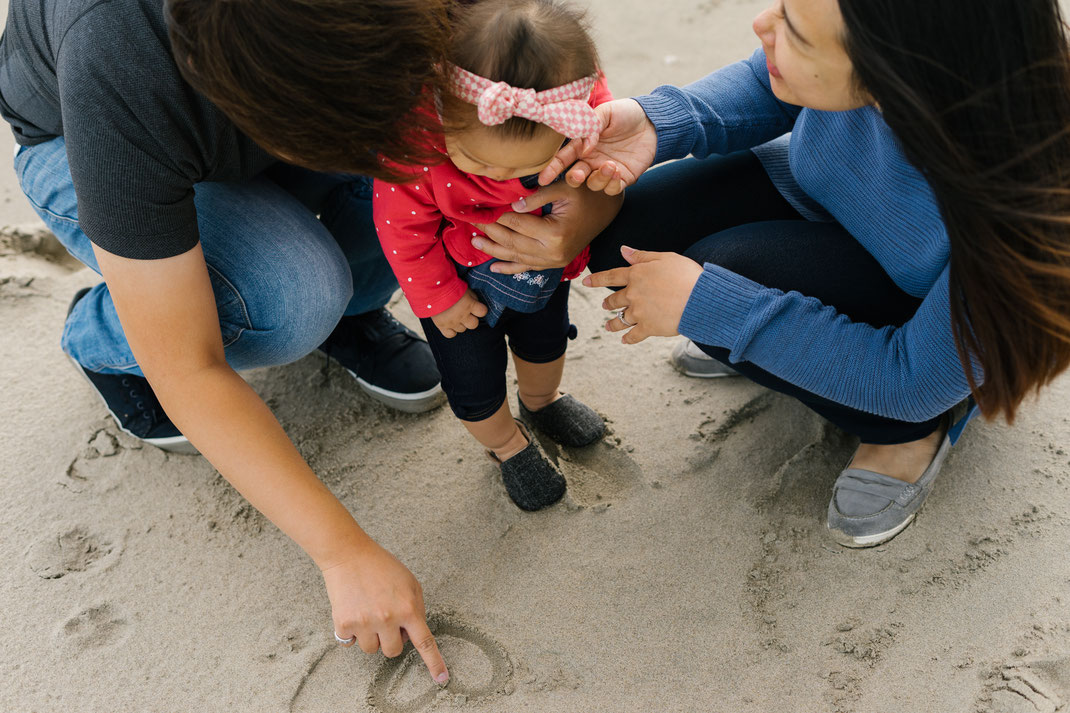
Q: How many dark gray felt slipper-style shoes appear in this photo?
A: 2